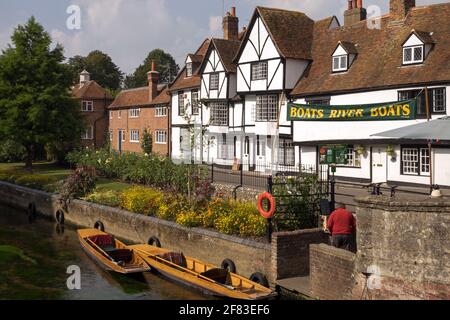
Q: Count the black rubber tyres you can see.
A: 6